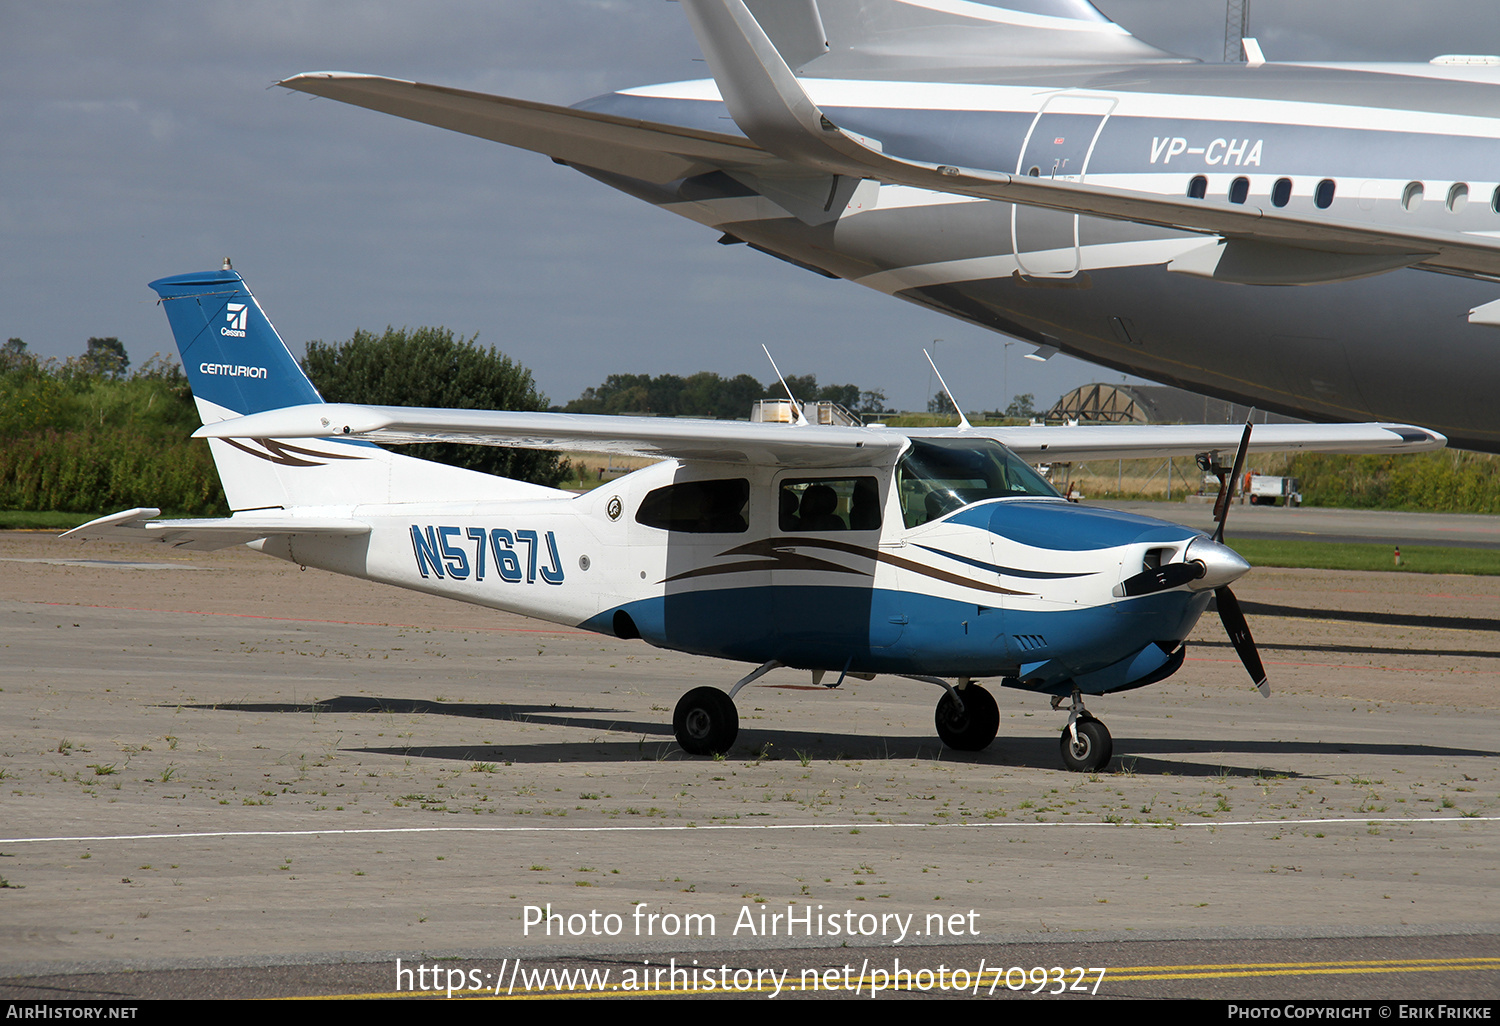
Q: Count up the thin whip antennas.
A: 2